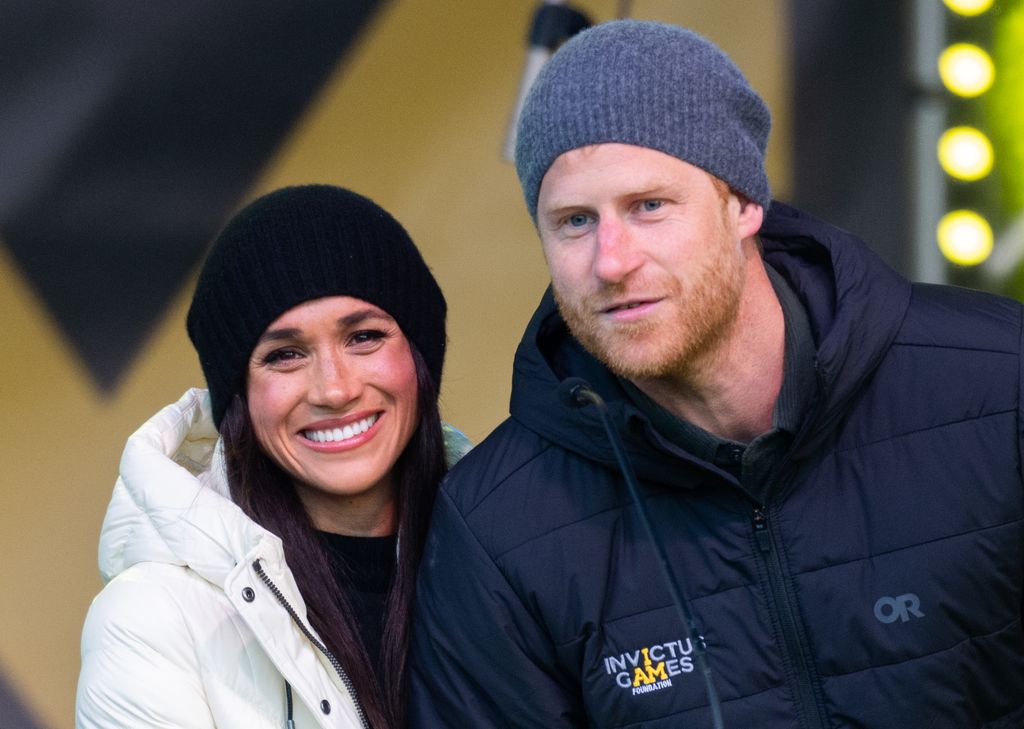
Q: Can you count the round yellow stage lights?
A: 4